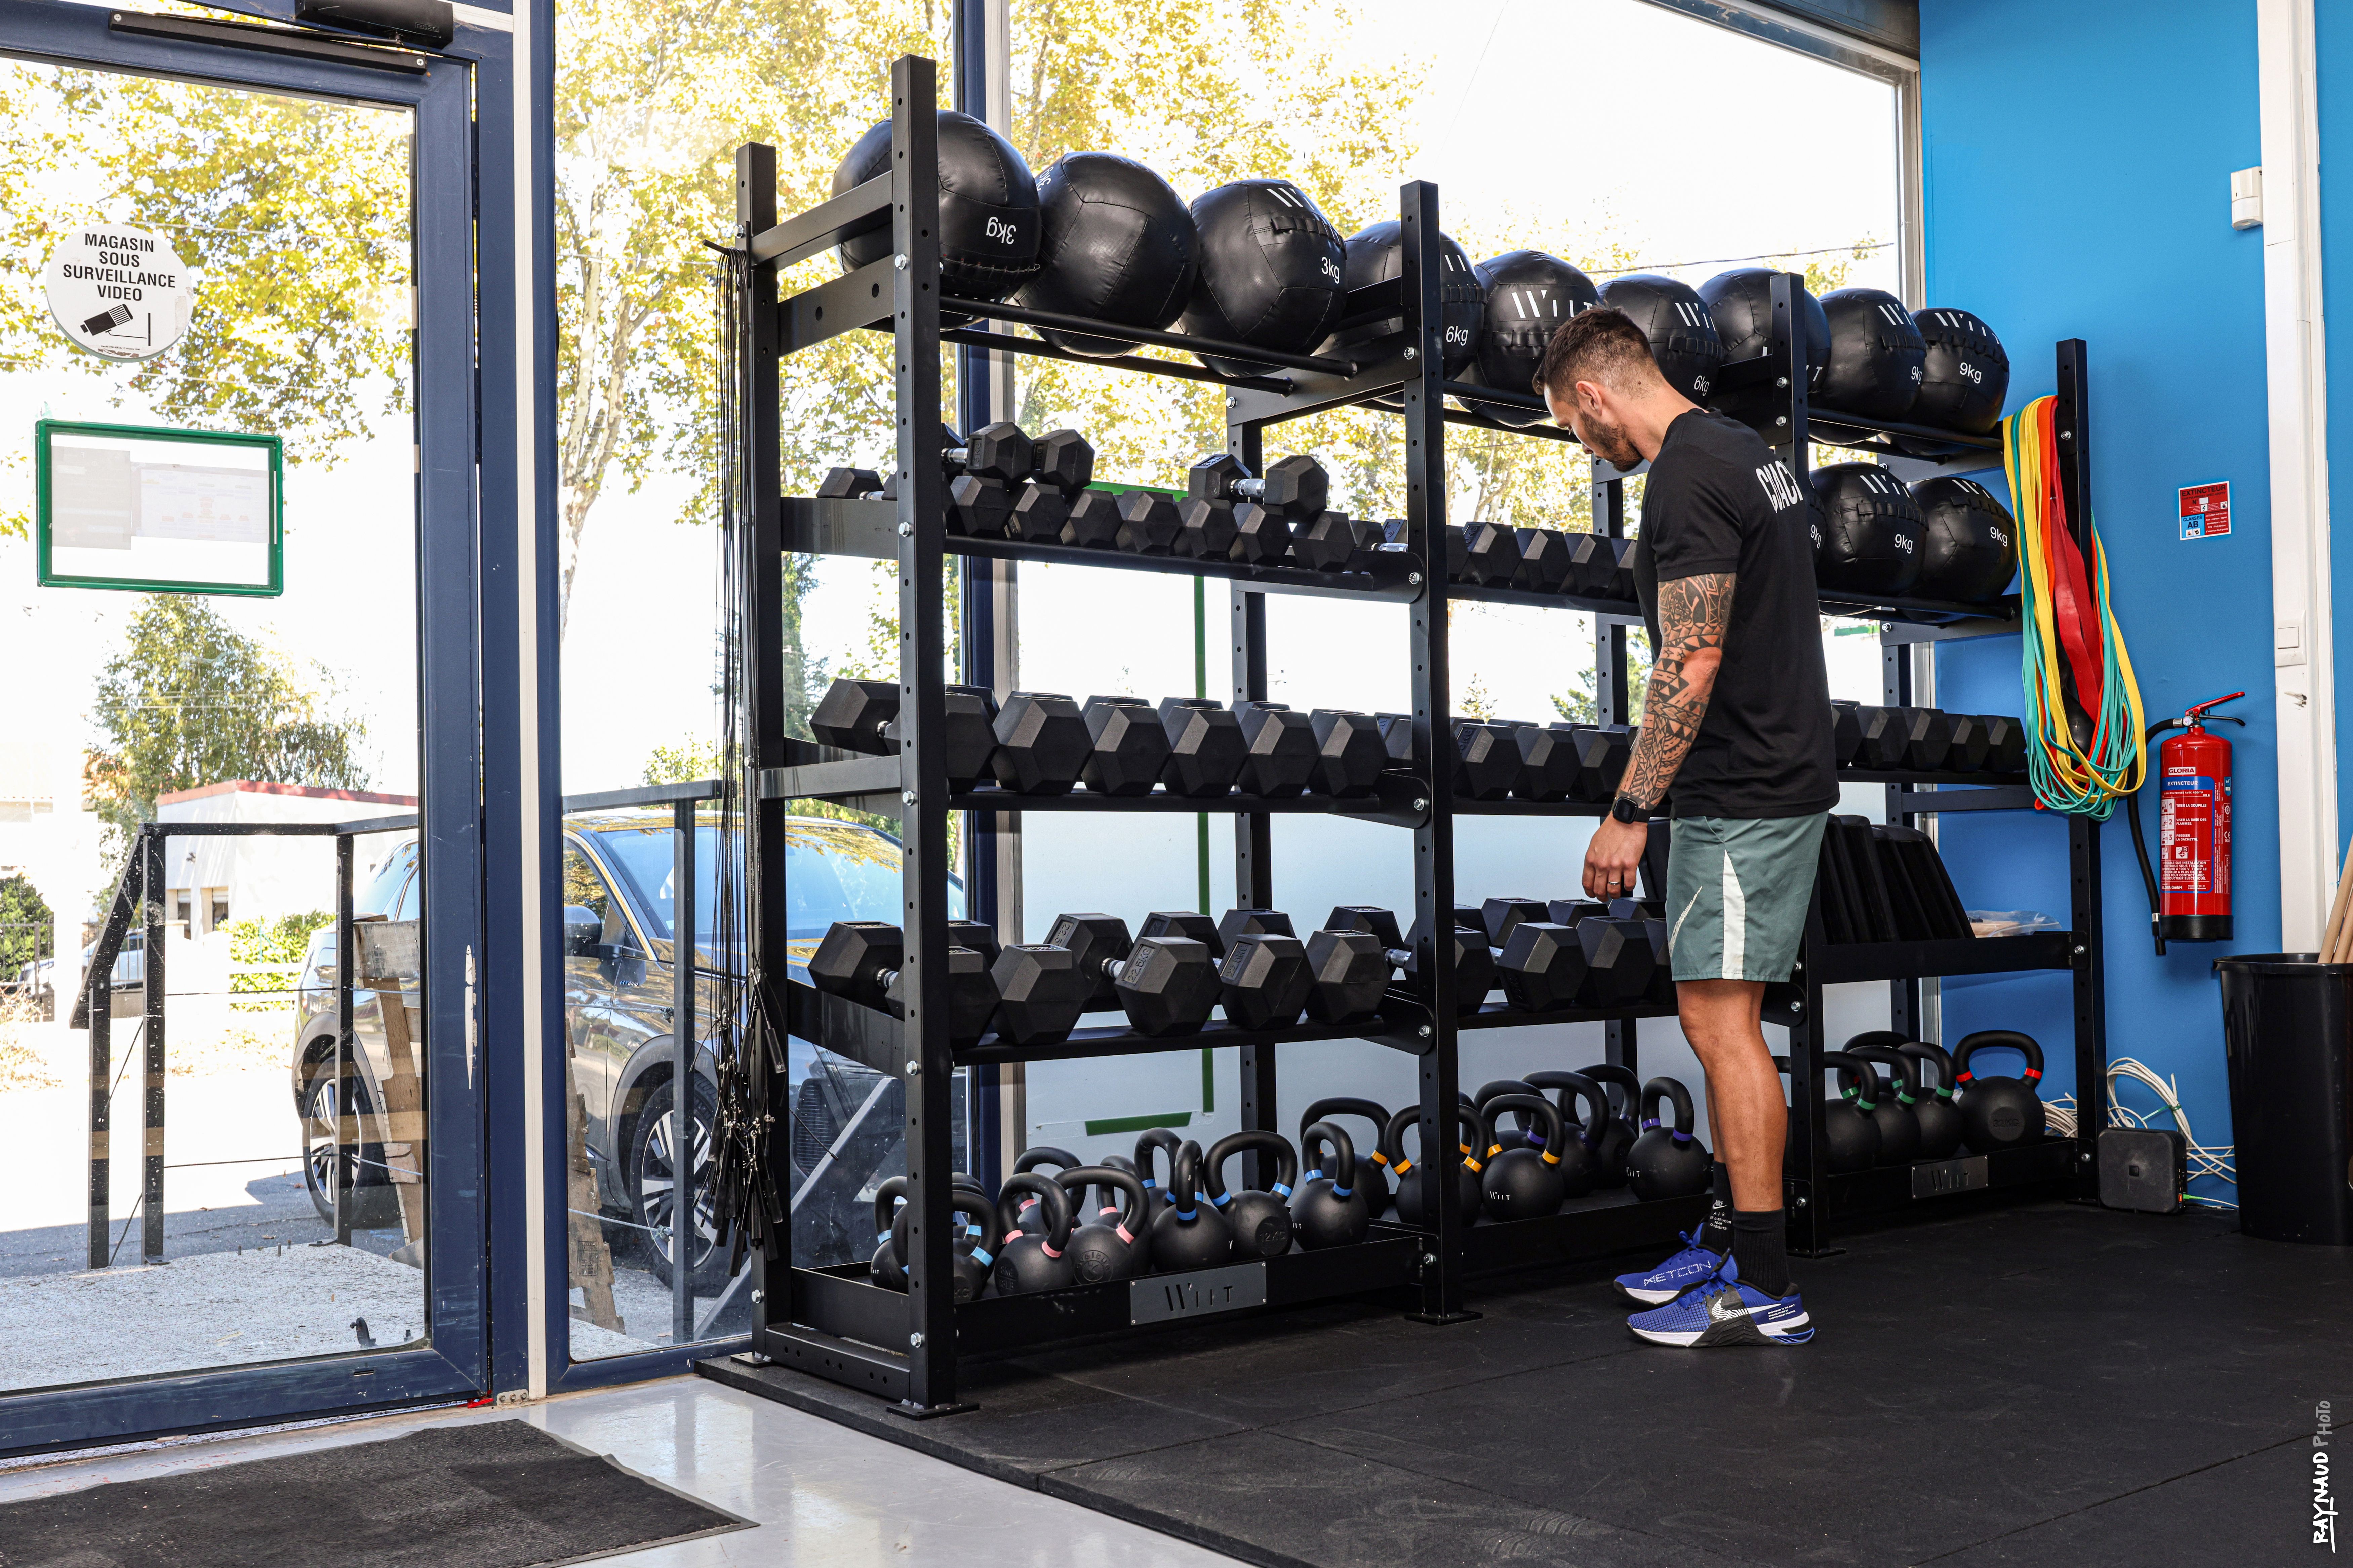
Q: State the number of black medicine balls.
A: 12